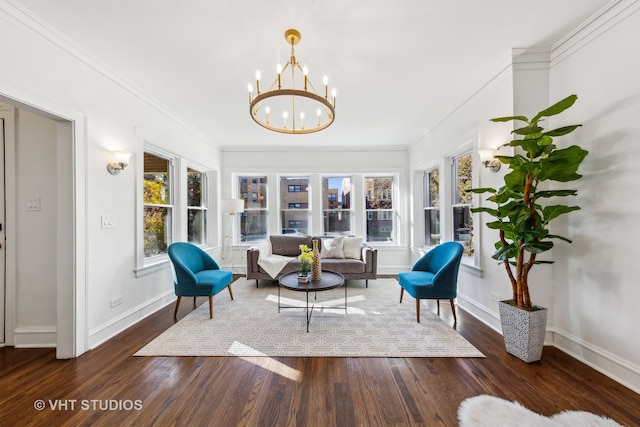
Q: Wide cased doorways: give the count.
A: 1